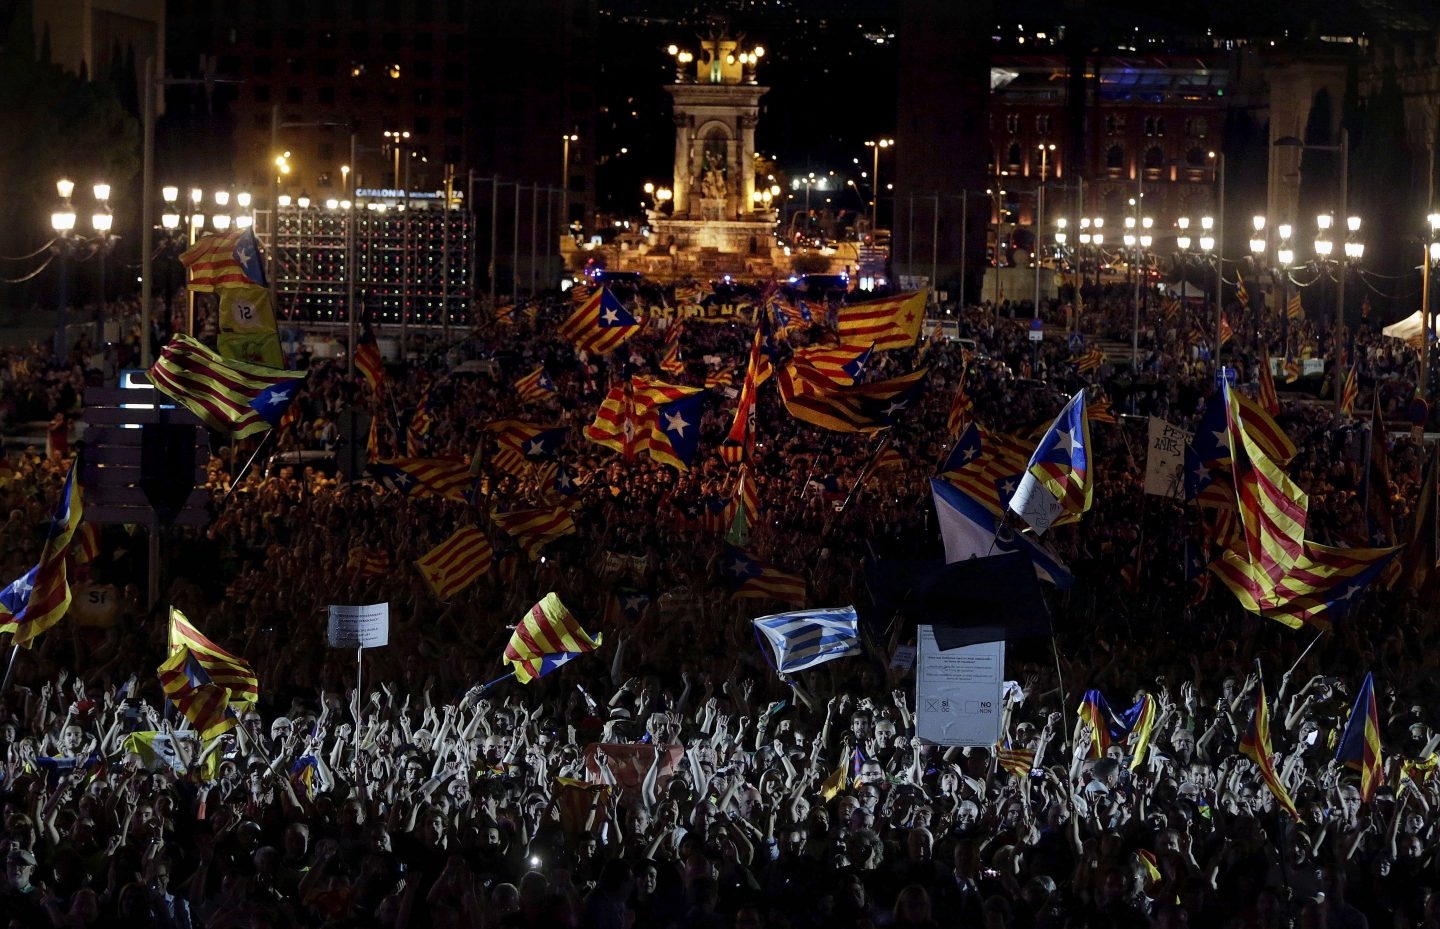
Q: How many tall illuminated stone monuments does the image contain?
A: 1